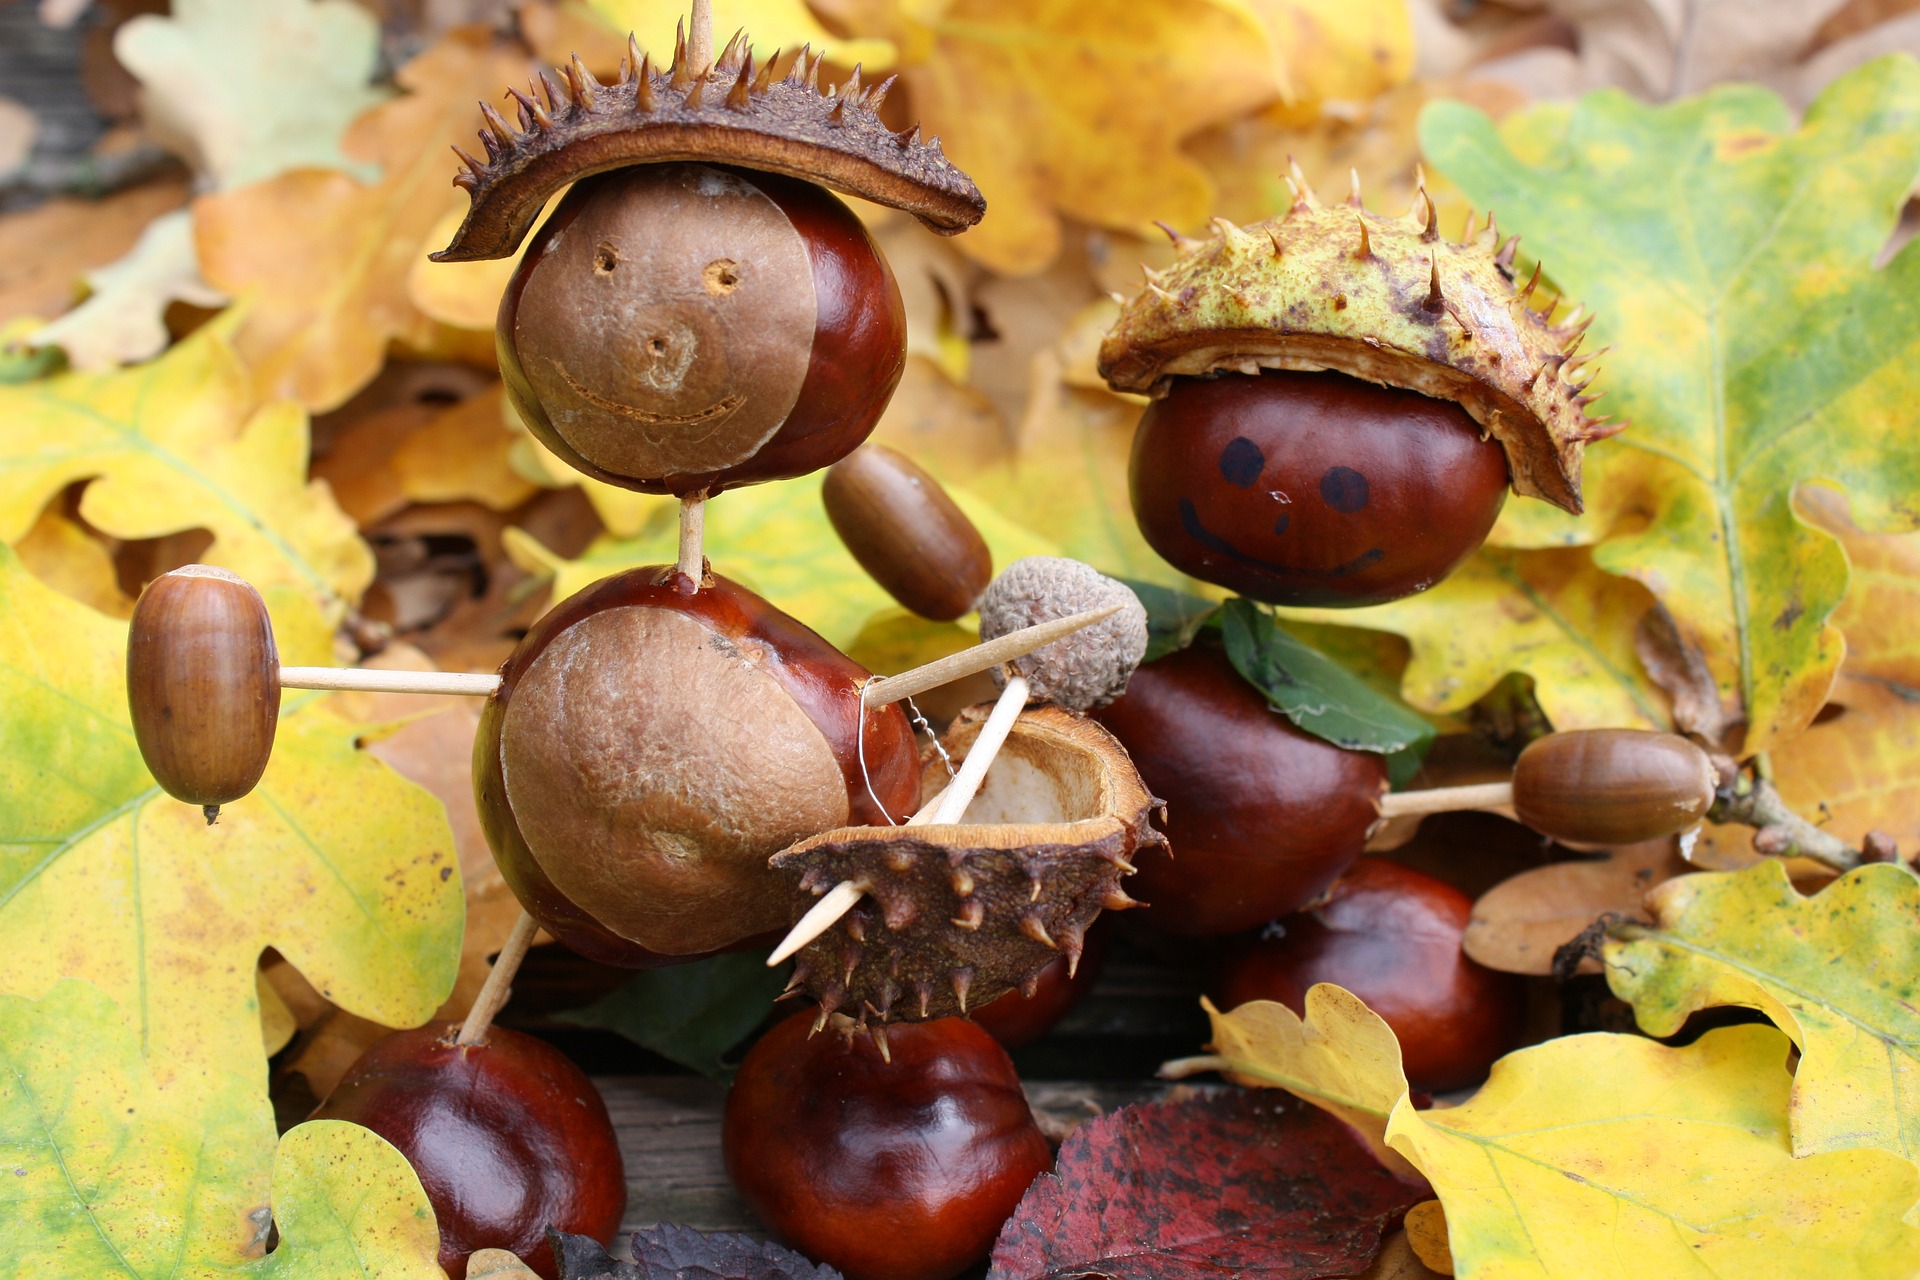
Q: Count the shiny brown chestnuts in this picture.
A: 8